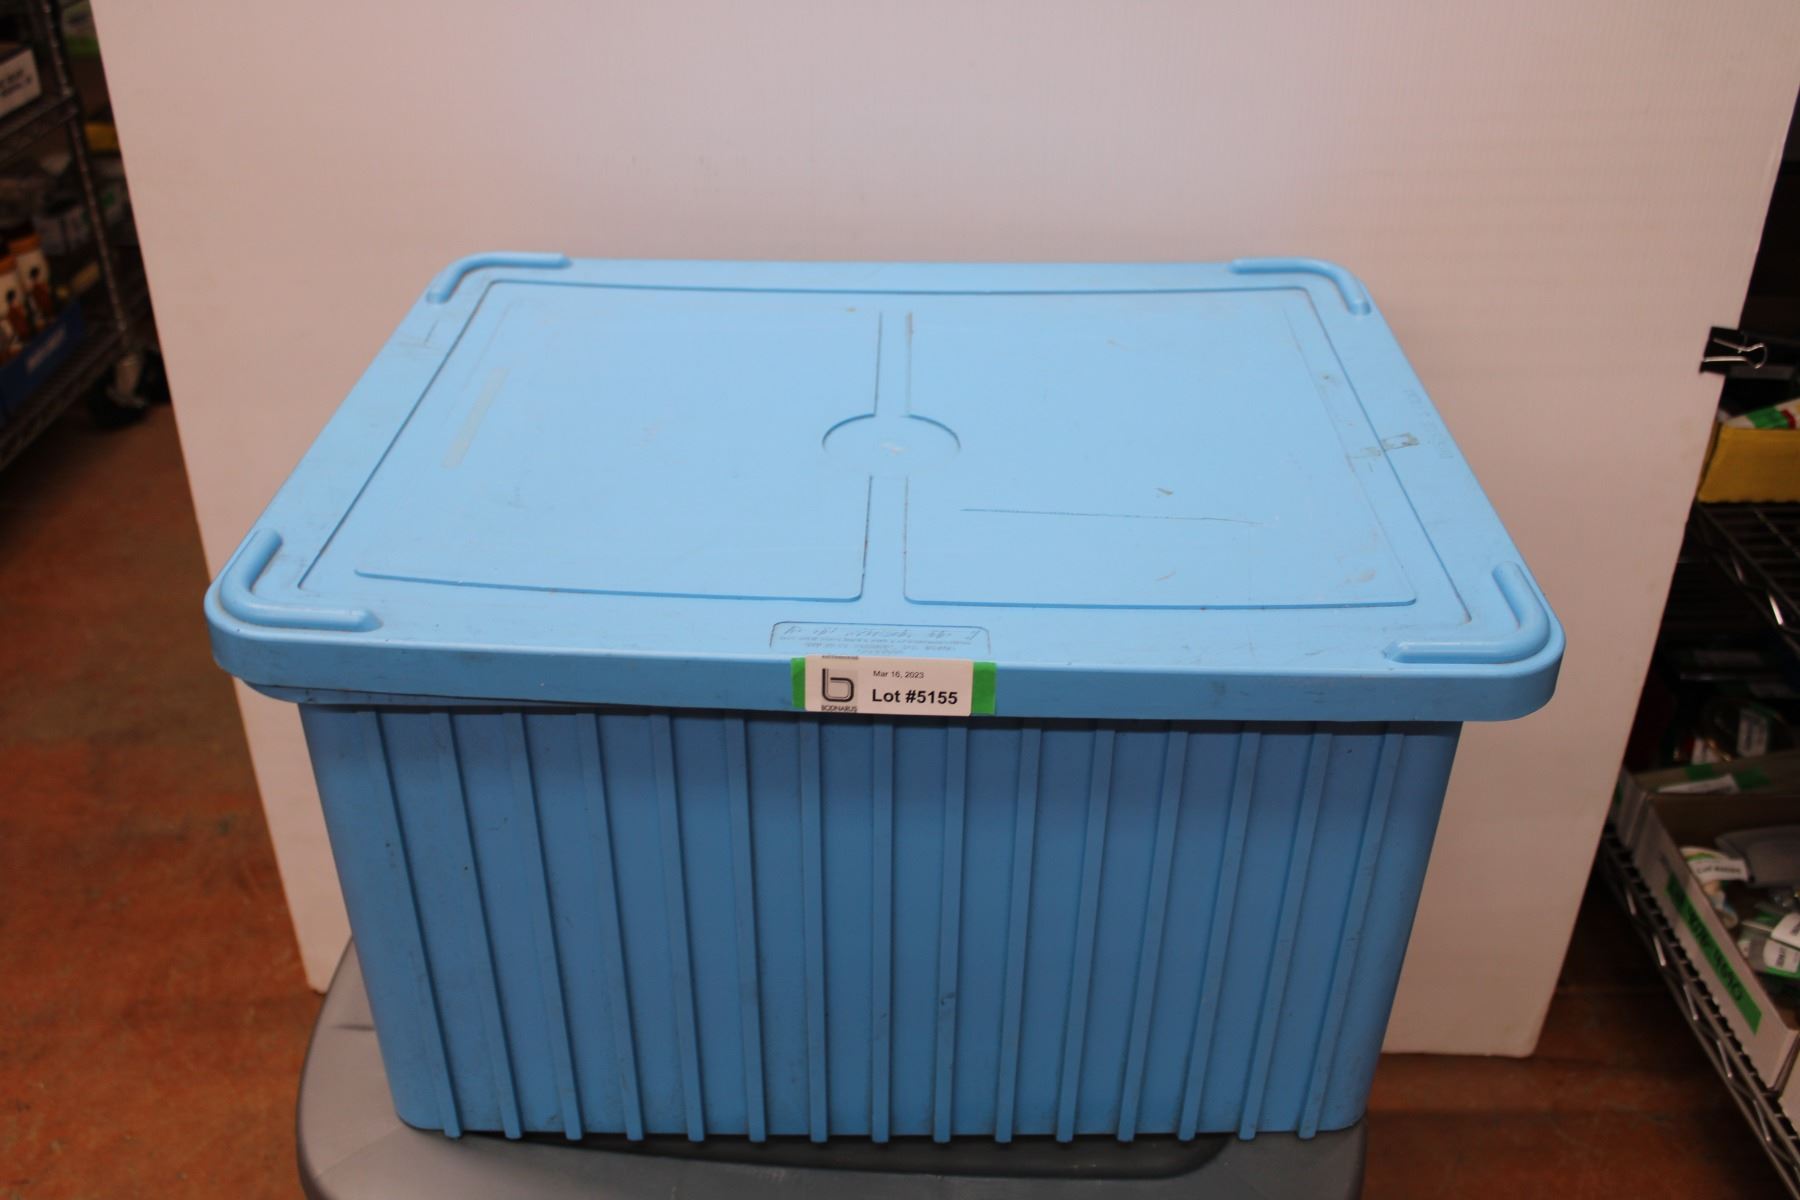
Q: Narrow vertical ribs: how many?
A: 15